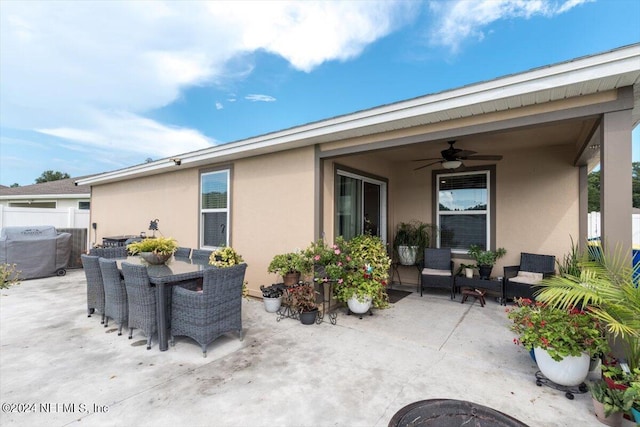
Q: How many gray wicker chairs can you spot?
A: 7